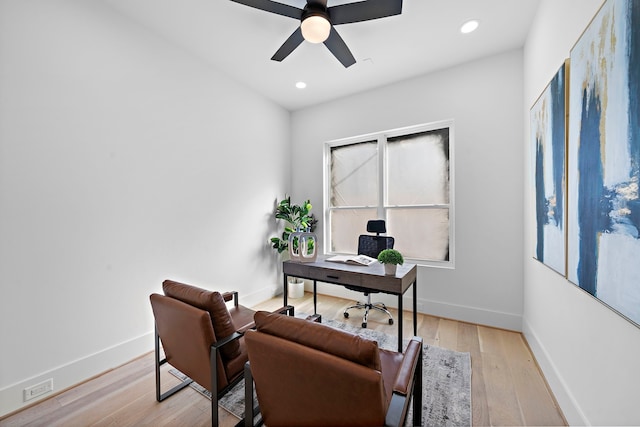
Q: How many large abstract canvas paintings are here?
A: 2